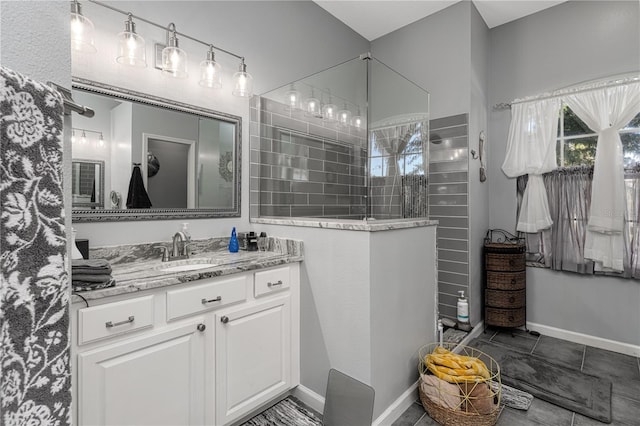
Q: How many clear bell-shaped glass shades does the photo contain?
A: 5